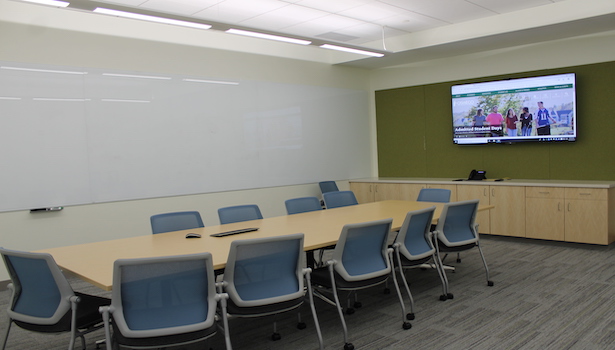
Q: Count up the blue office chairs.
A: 12